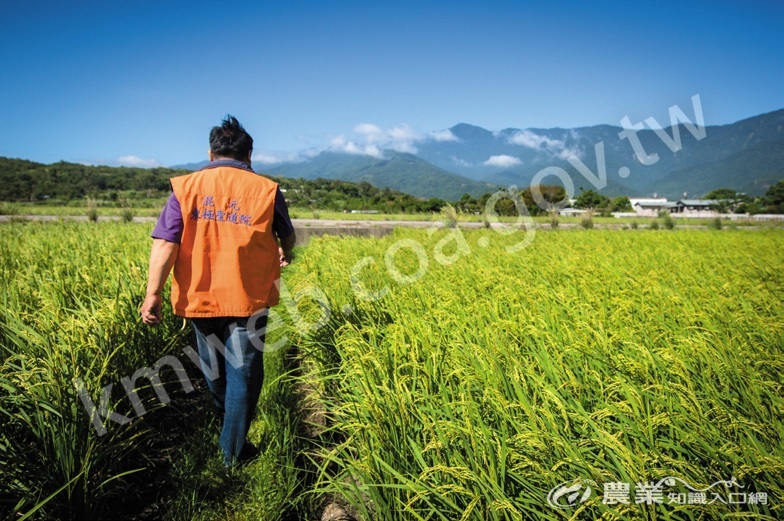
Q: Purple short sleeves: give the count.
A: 2